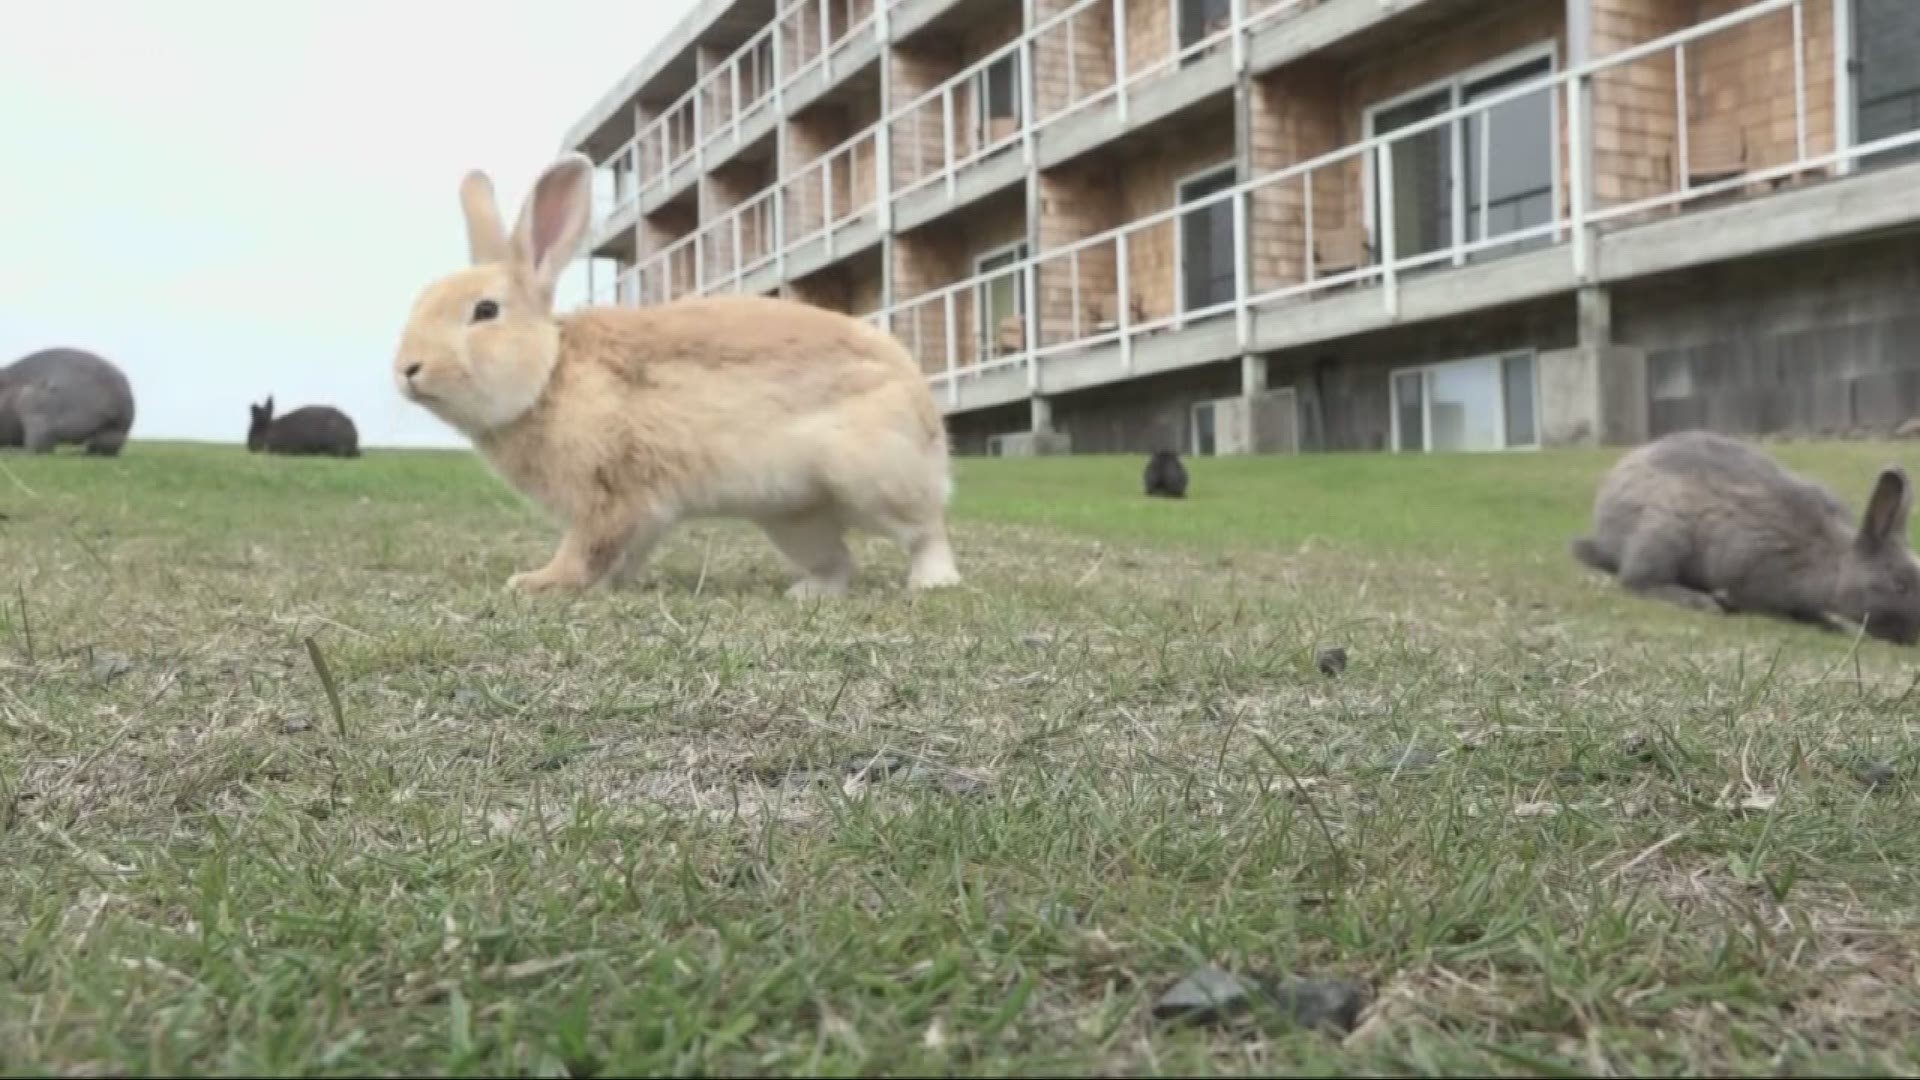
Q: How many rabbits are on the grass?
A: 5